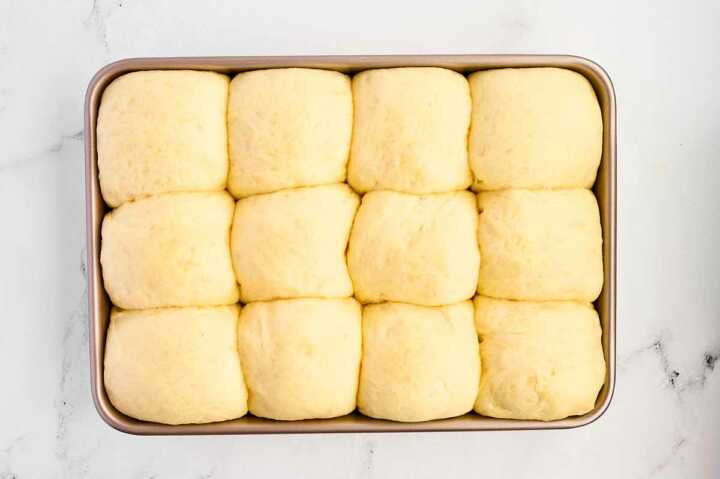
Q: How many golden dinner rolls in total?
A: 12